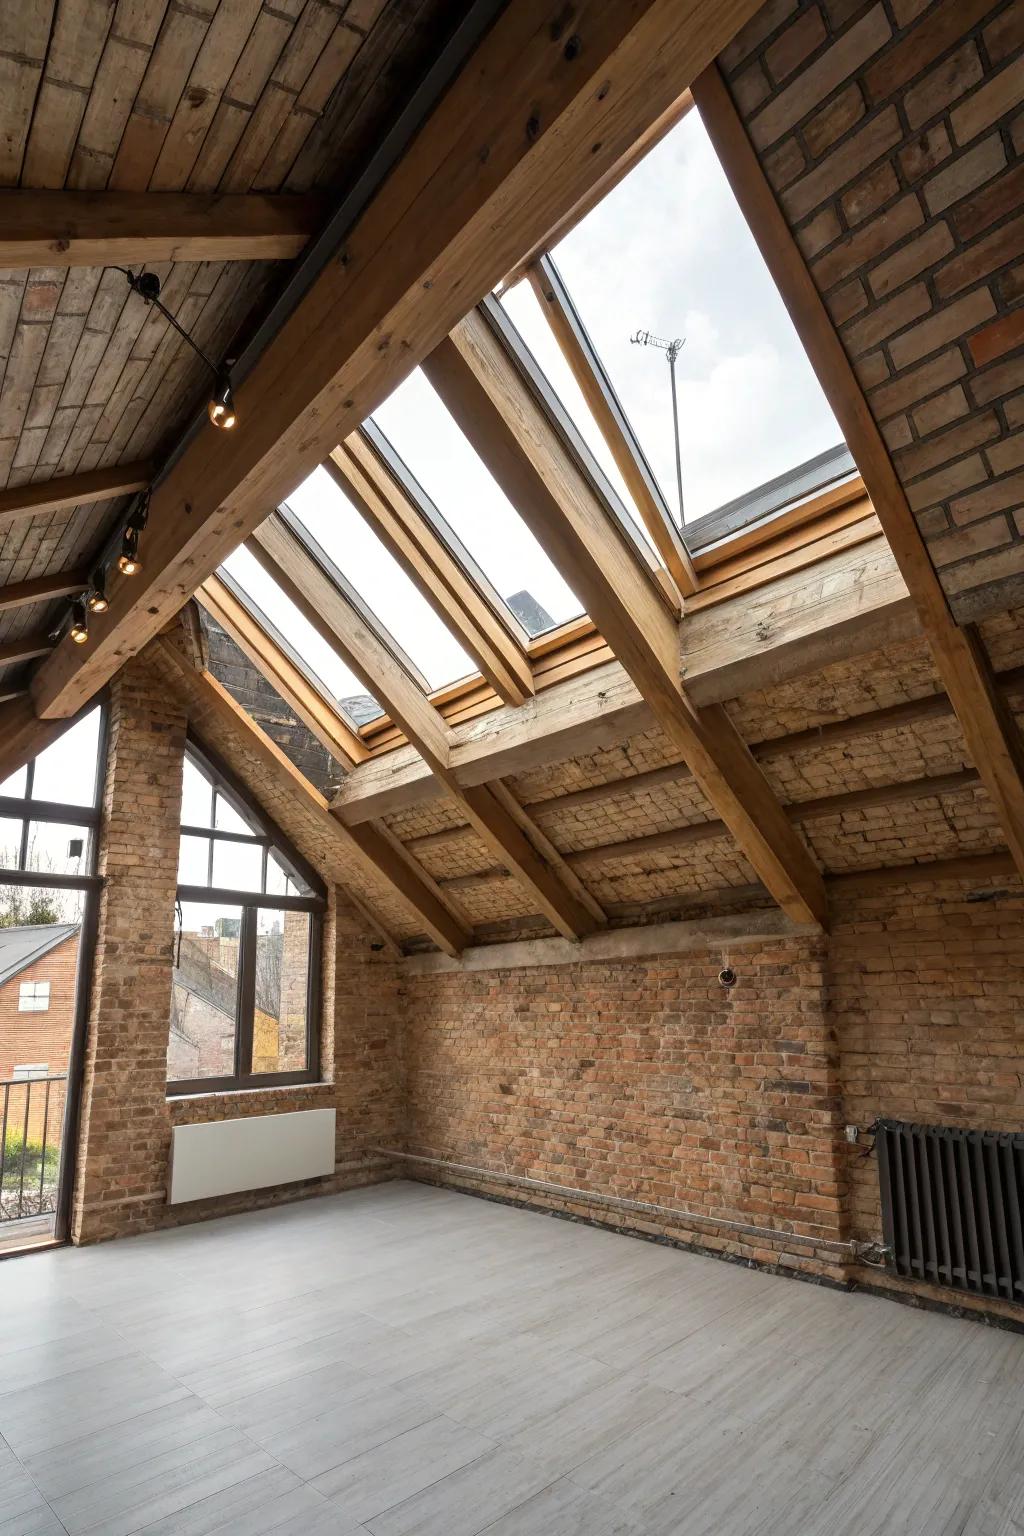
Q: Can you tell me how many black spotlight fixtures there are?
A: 4